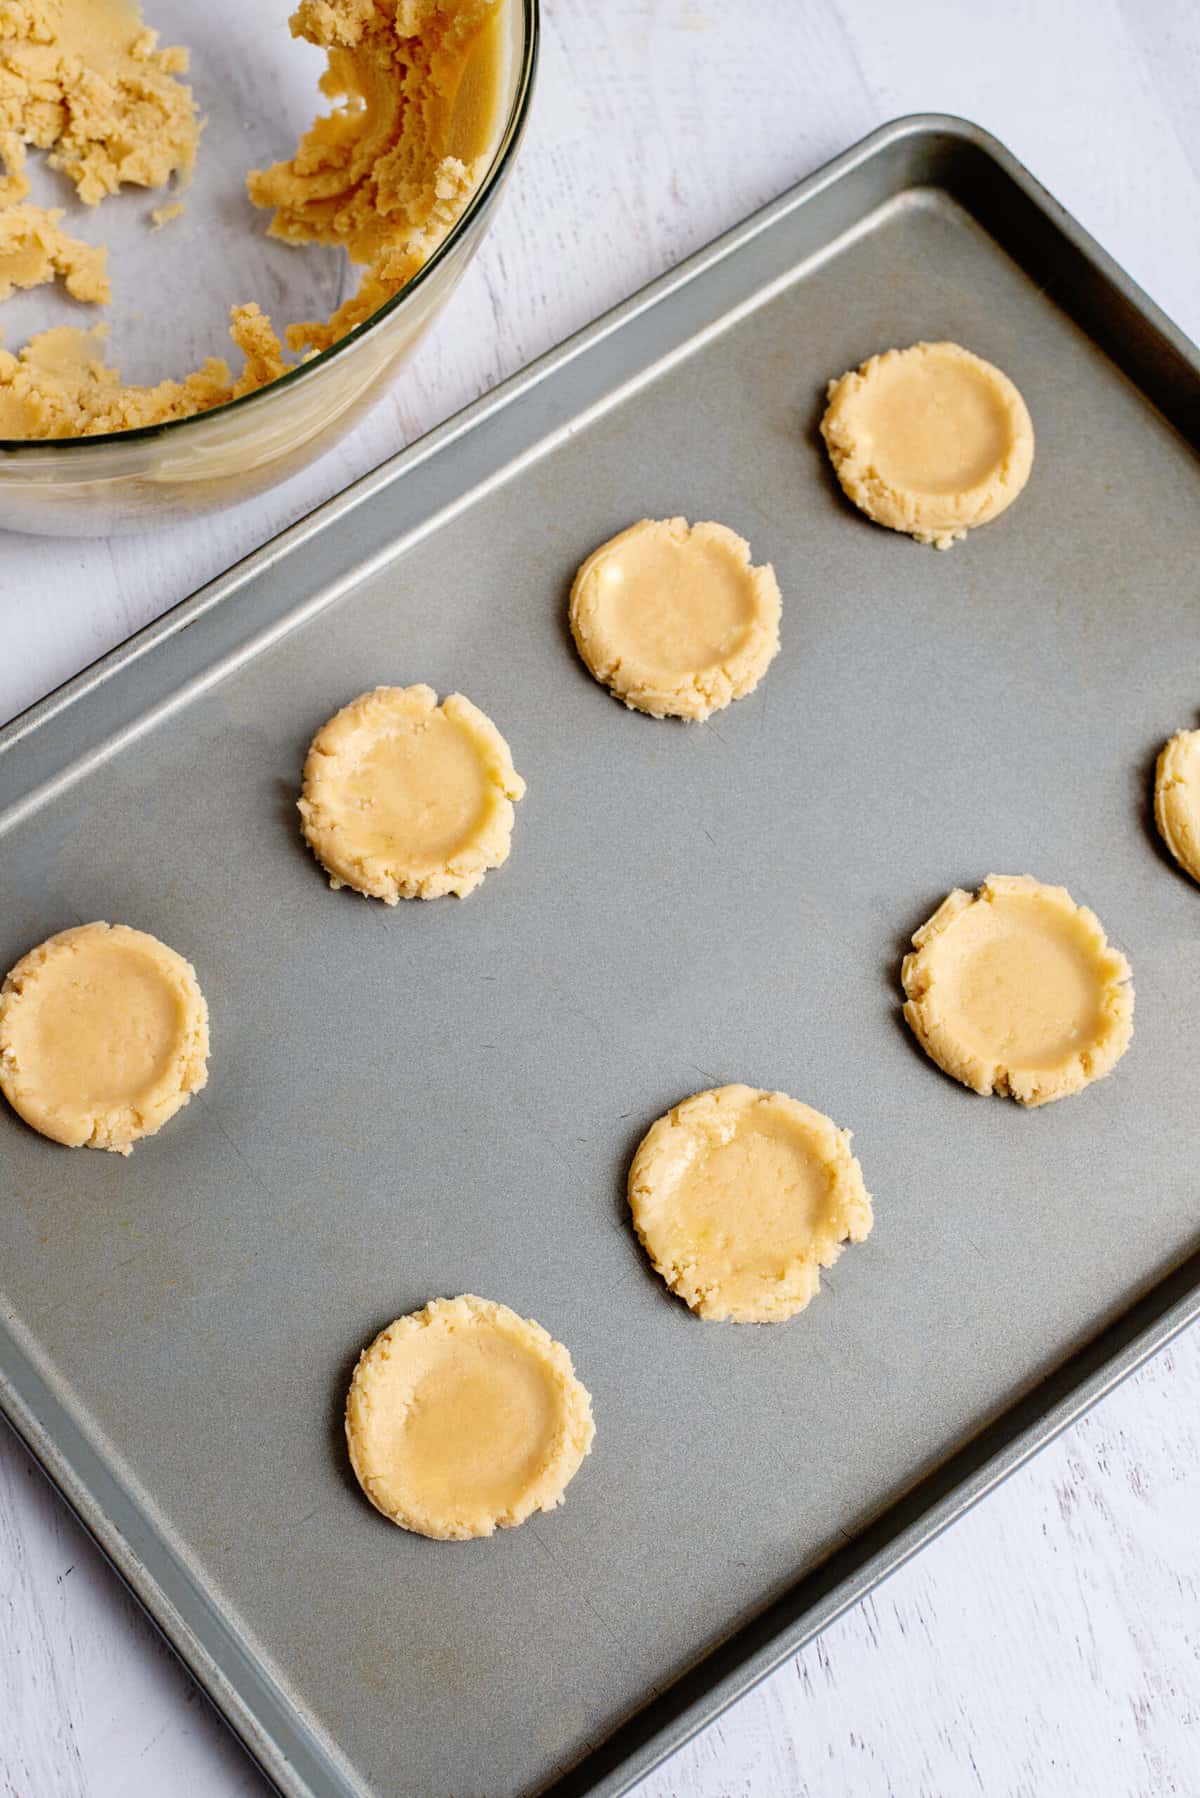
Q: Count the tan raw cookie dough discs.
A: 8